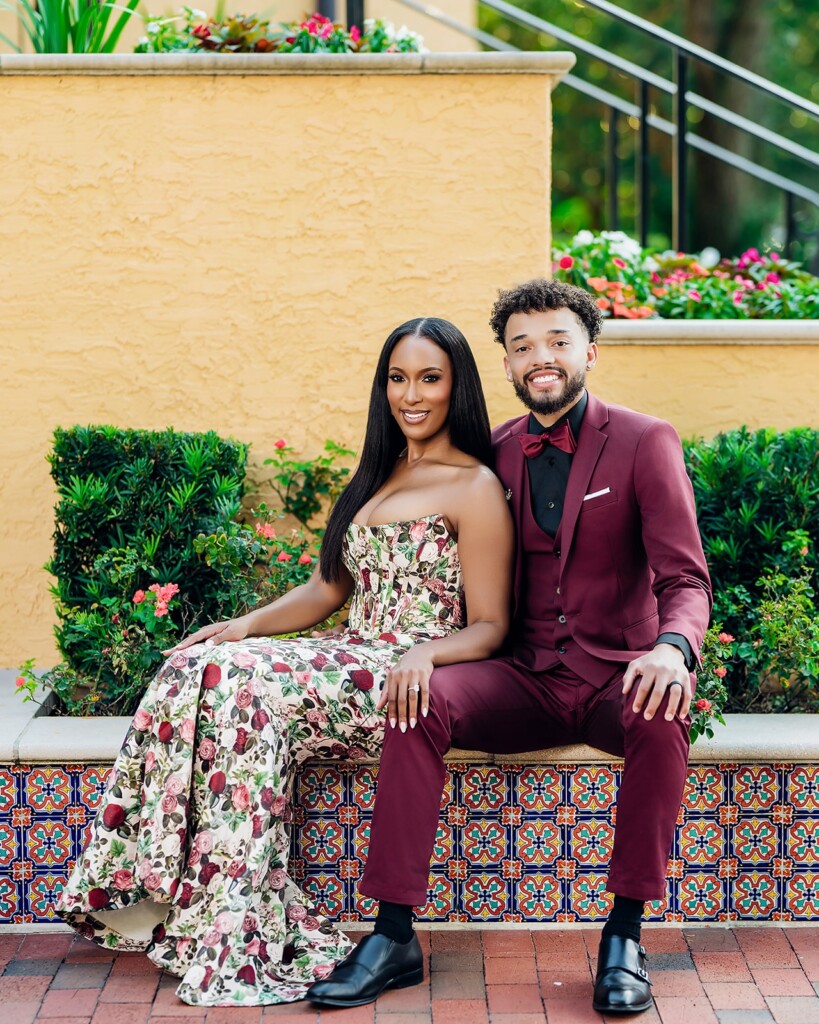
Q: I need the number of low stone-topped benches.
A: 1